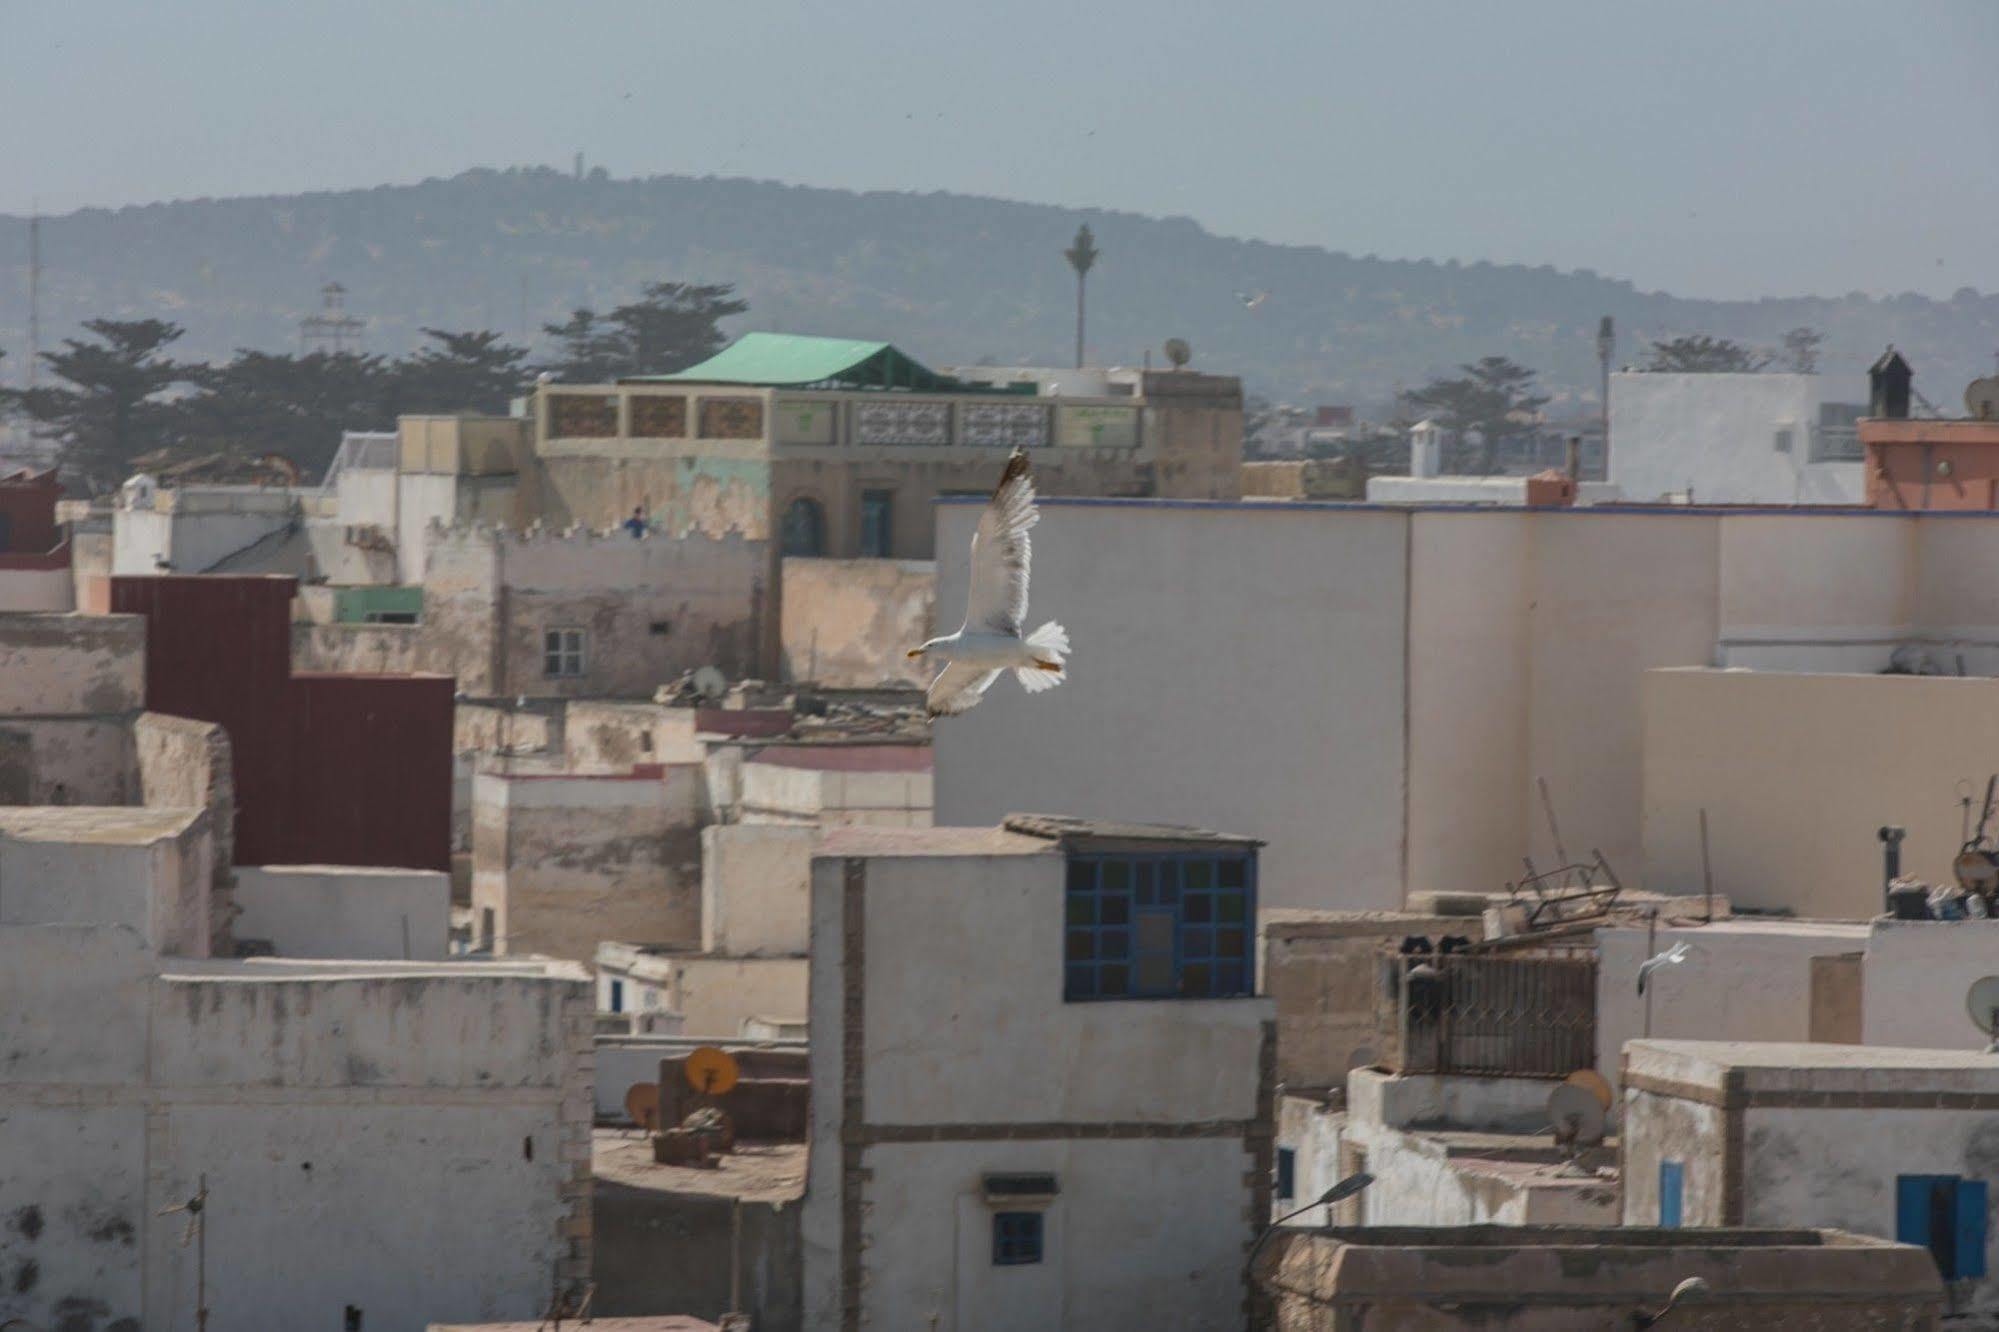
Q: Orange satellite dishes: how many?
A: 3